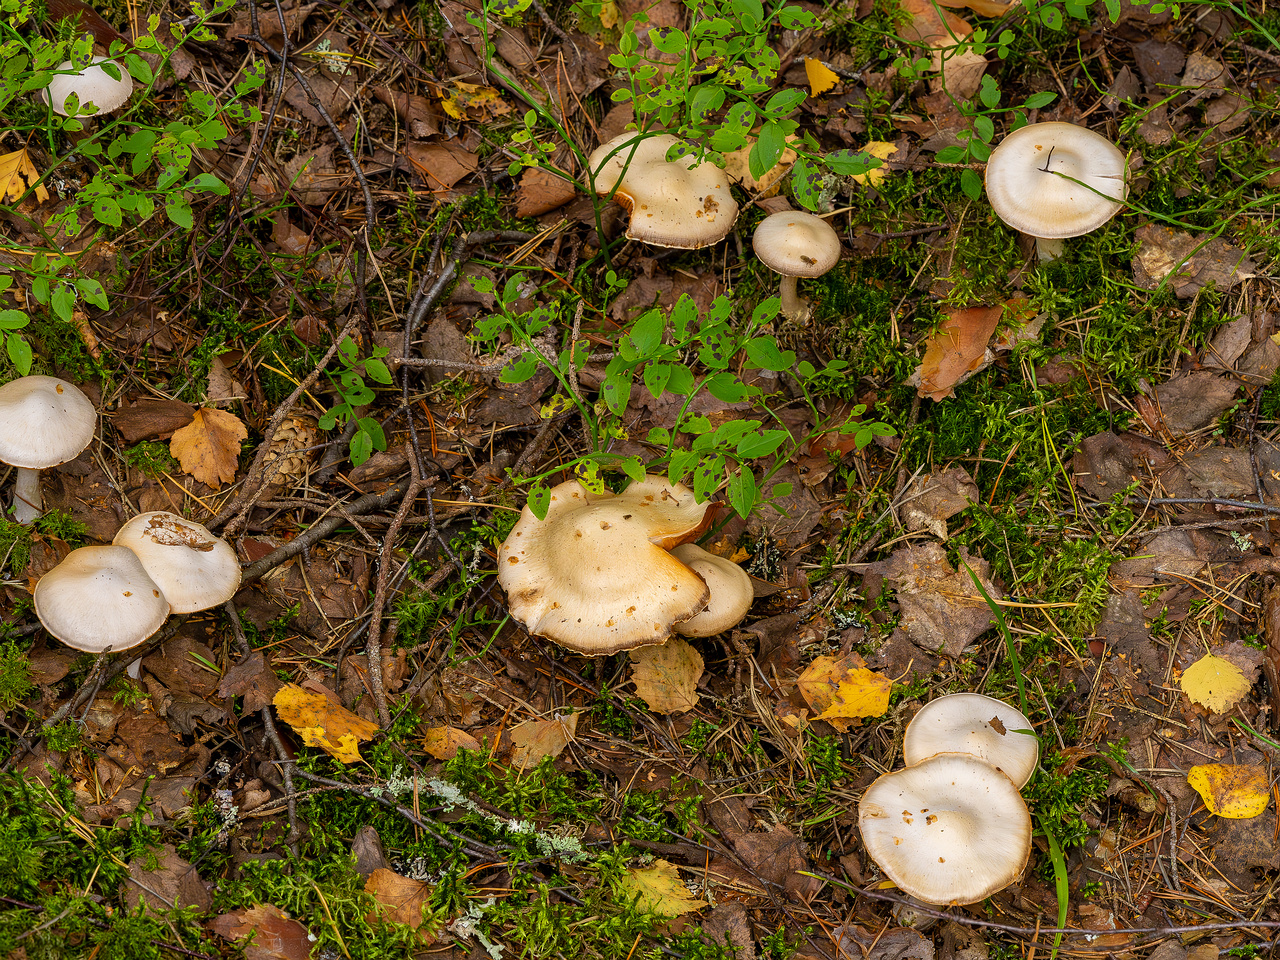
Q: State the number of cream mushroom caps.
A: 11